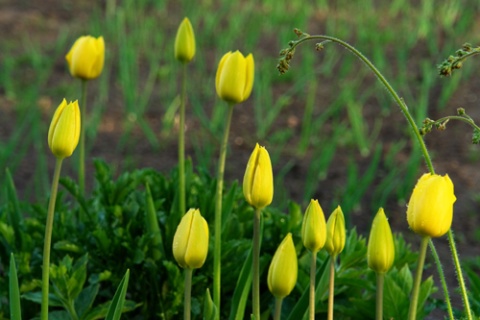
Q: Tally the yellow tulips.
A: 11